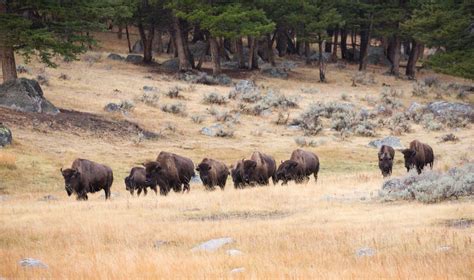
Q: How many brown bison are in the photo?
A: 9